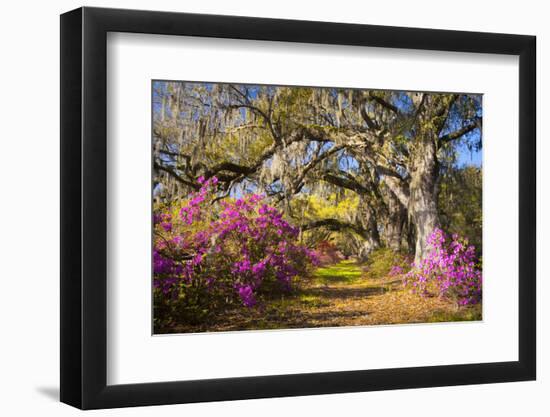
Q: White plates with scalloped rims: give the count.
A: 0